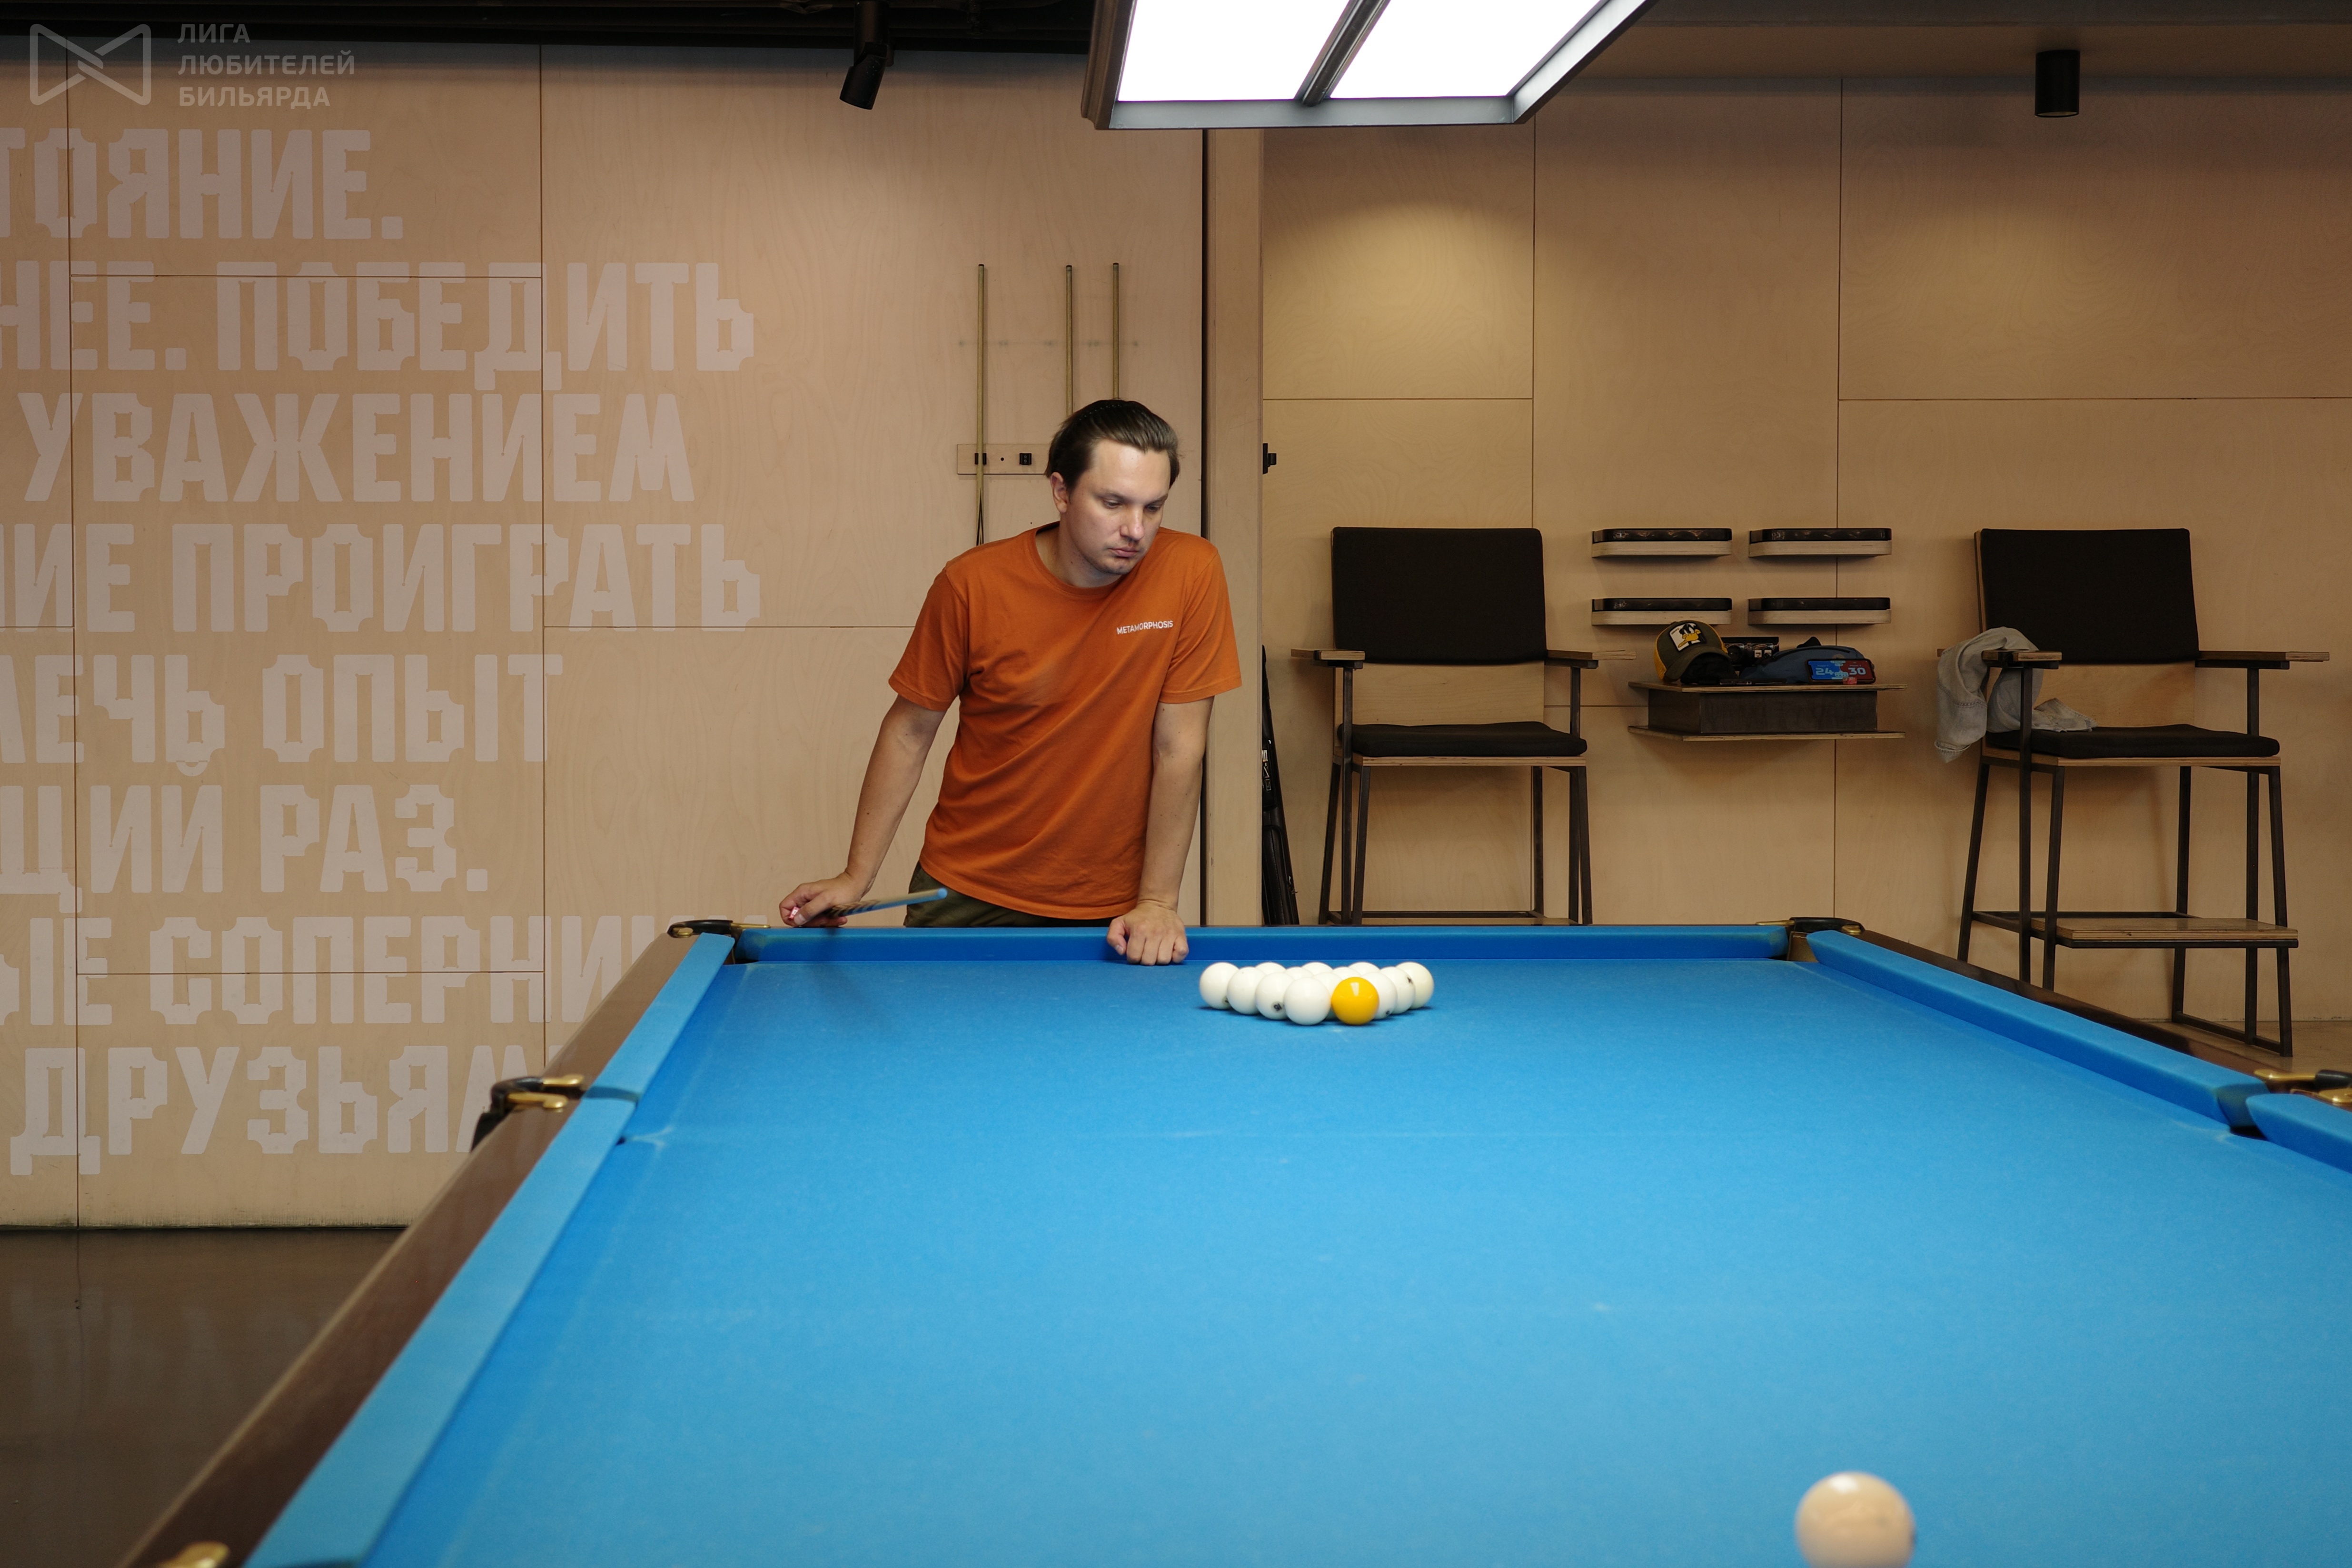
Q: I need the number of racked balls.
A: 14